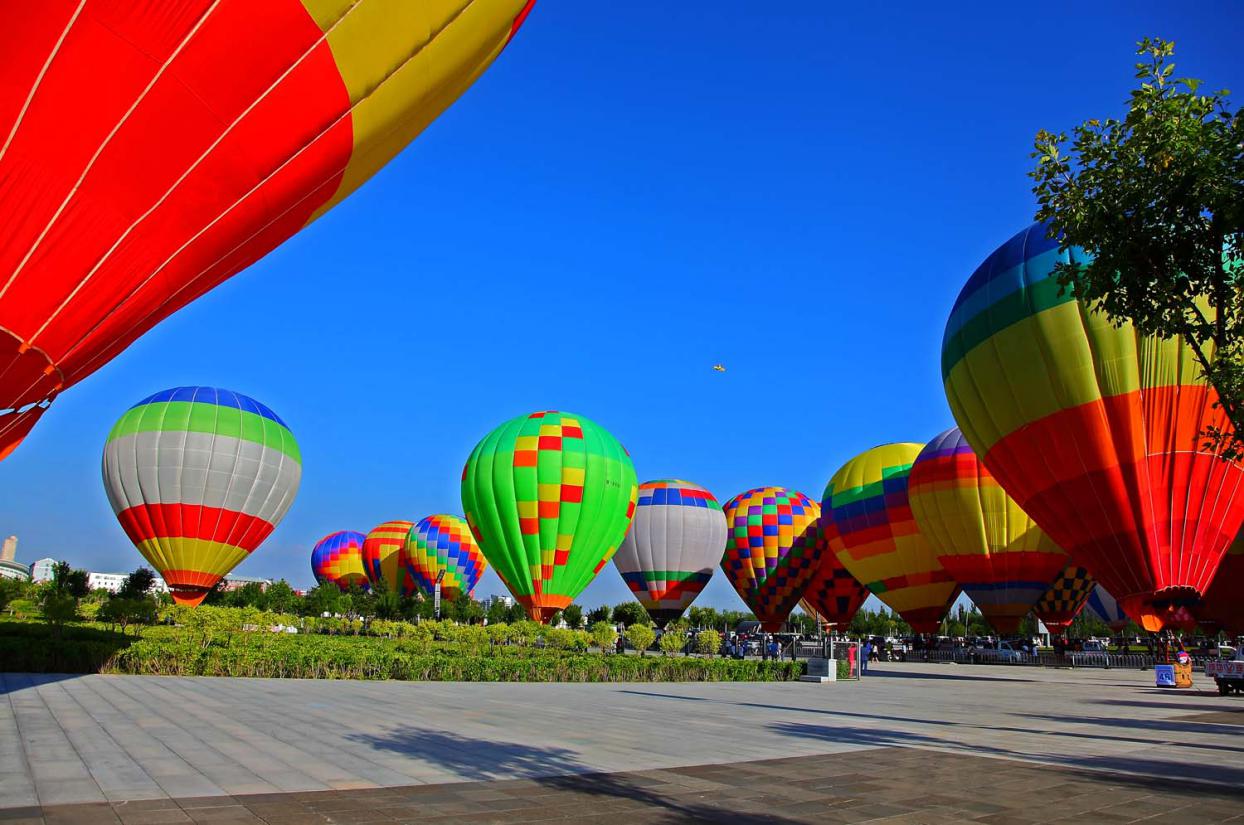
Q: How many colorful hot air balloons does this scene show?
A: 15